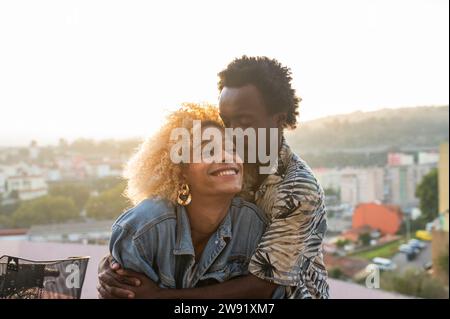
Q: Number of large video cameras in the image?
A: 0